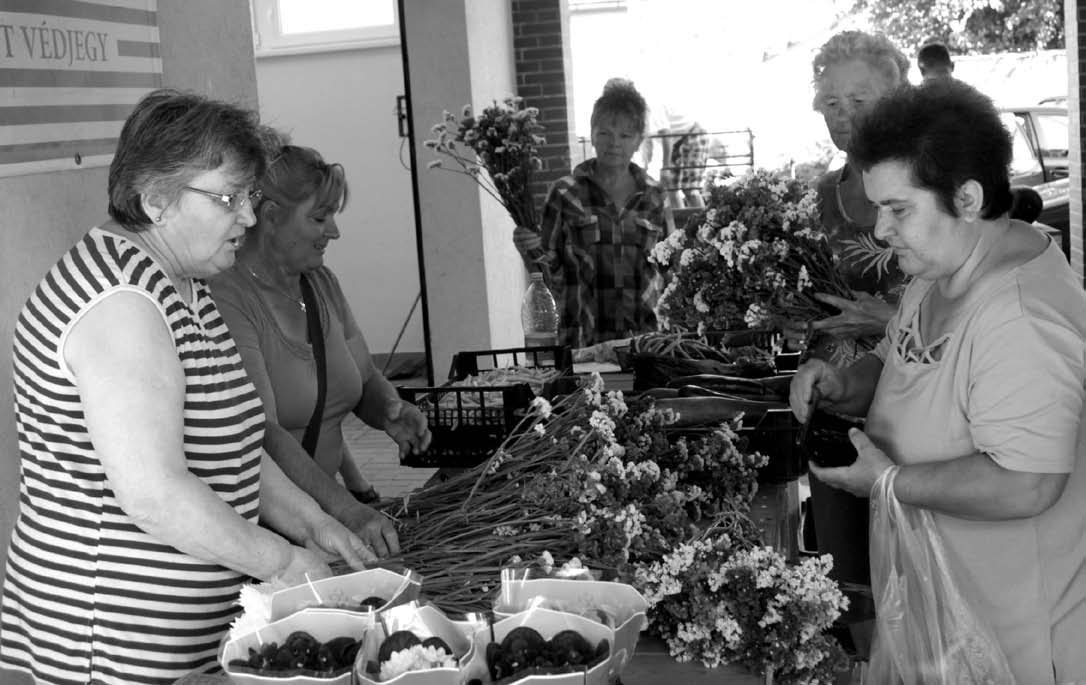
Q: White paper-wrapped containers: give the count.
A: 5